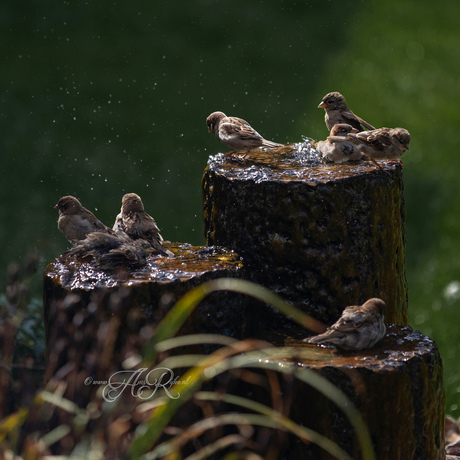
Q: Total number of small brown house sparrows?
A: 8